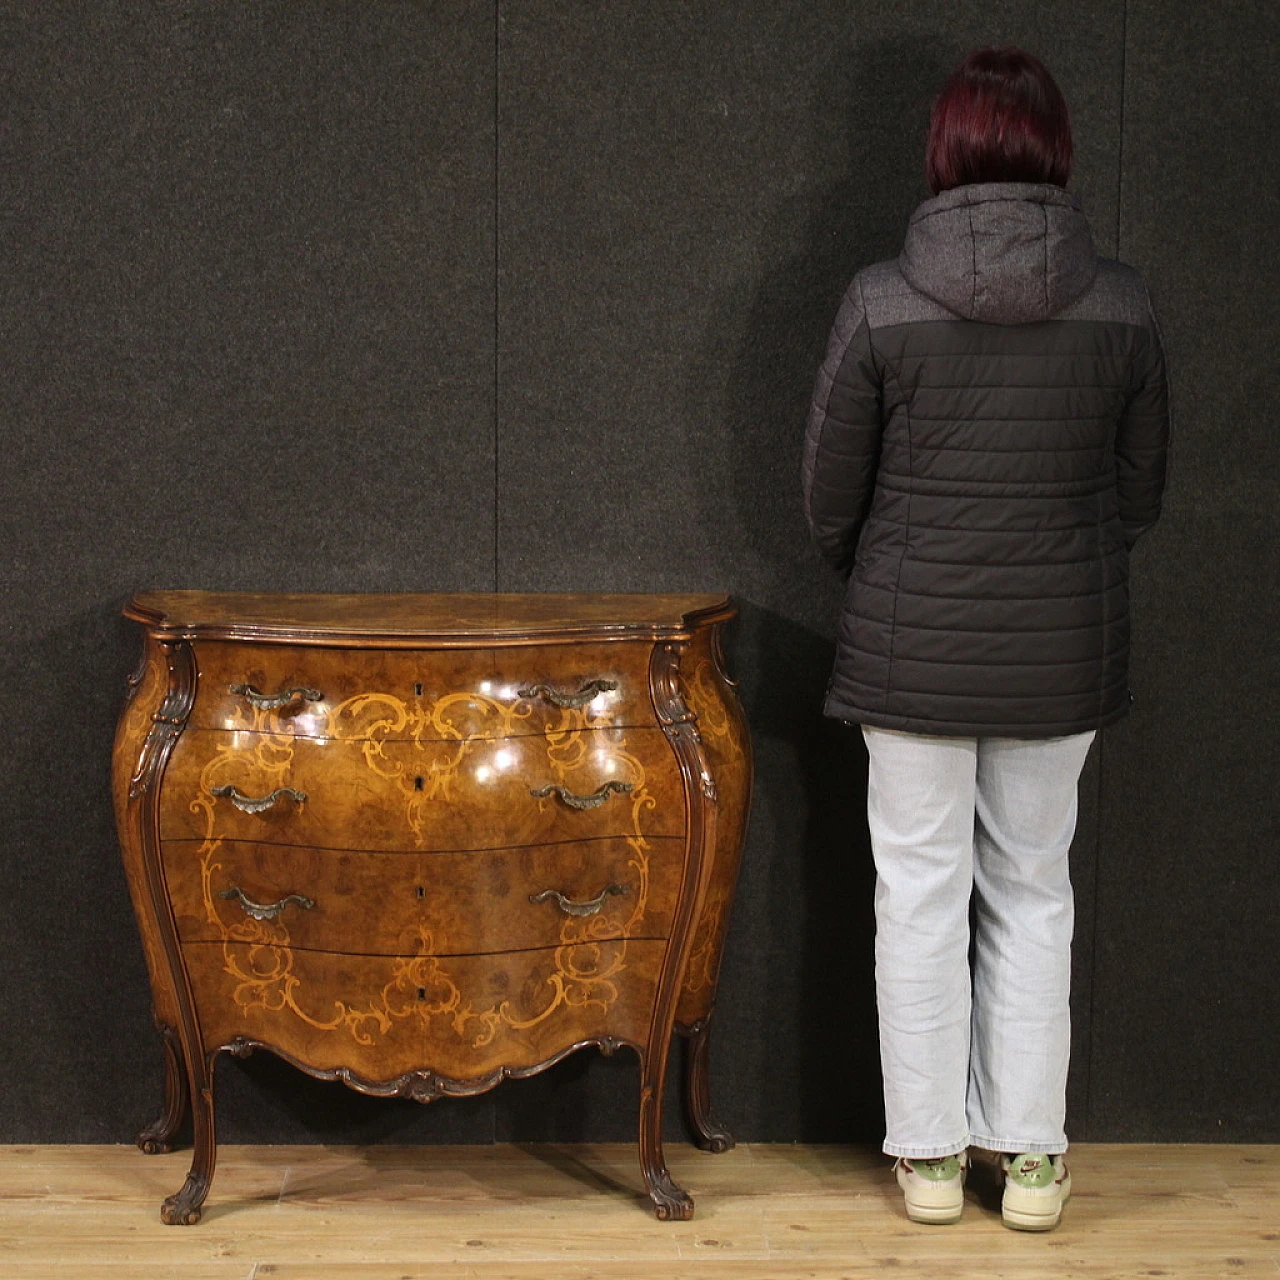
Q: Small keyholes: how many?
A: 4